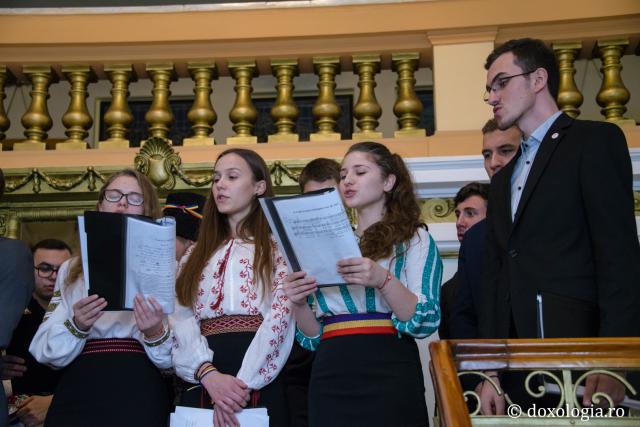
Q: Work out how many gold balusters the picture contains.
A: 13